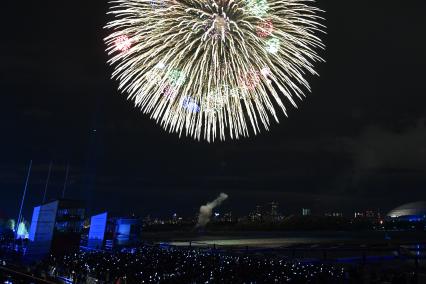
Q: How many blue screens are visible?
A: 3